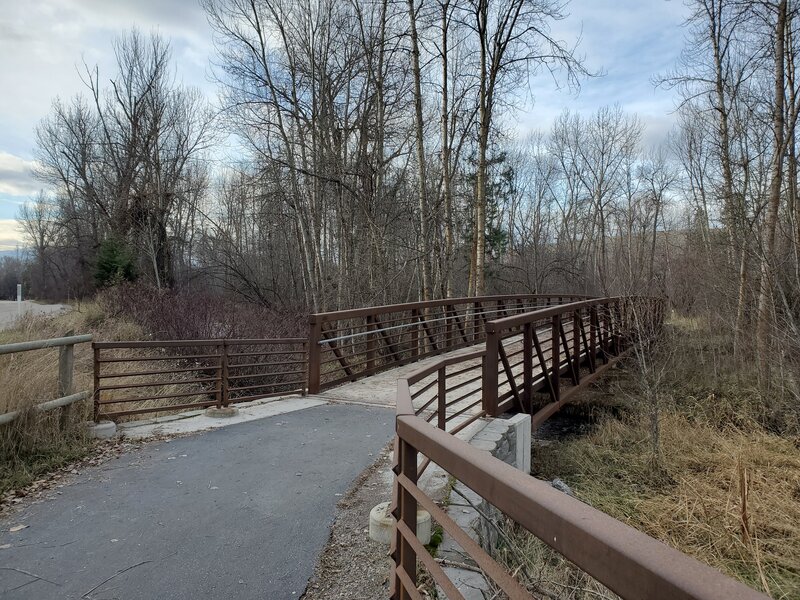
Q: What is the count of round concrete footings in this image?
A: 3